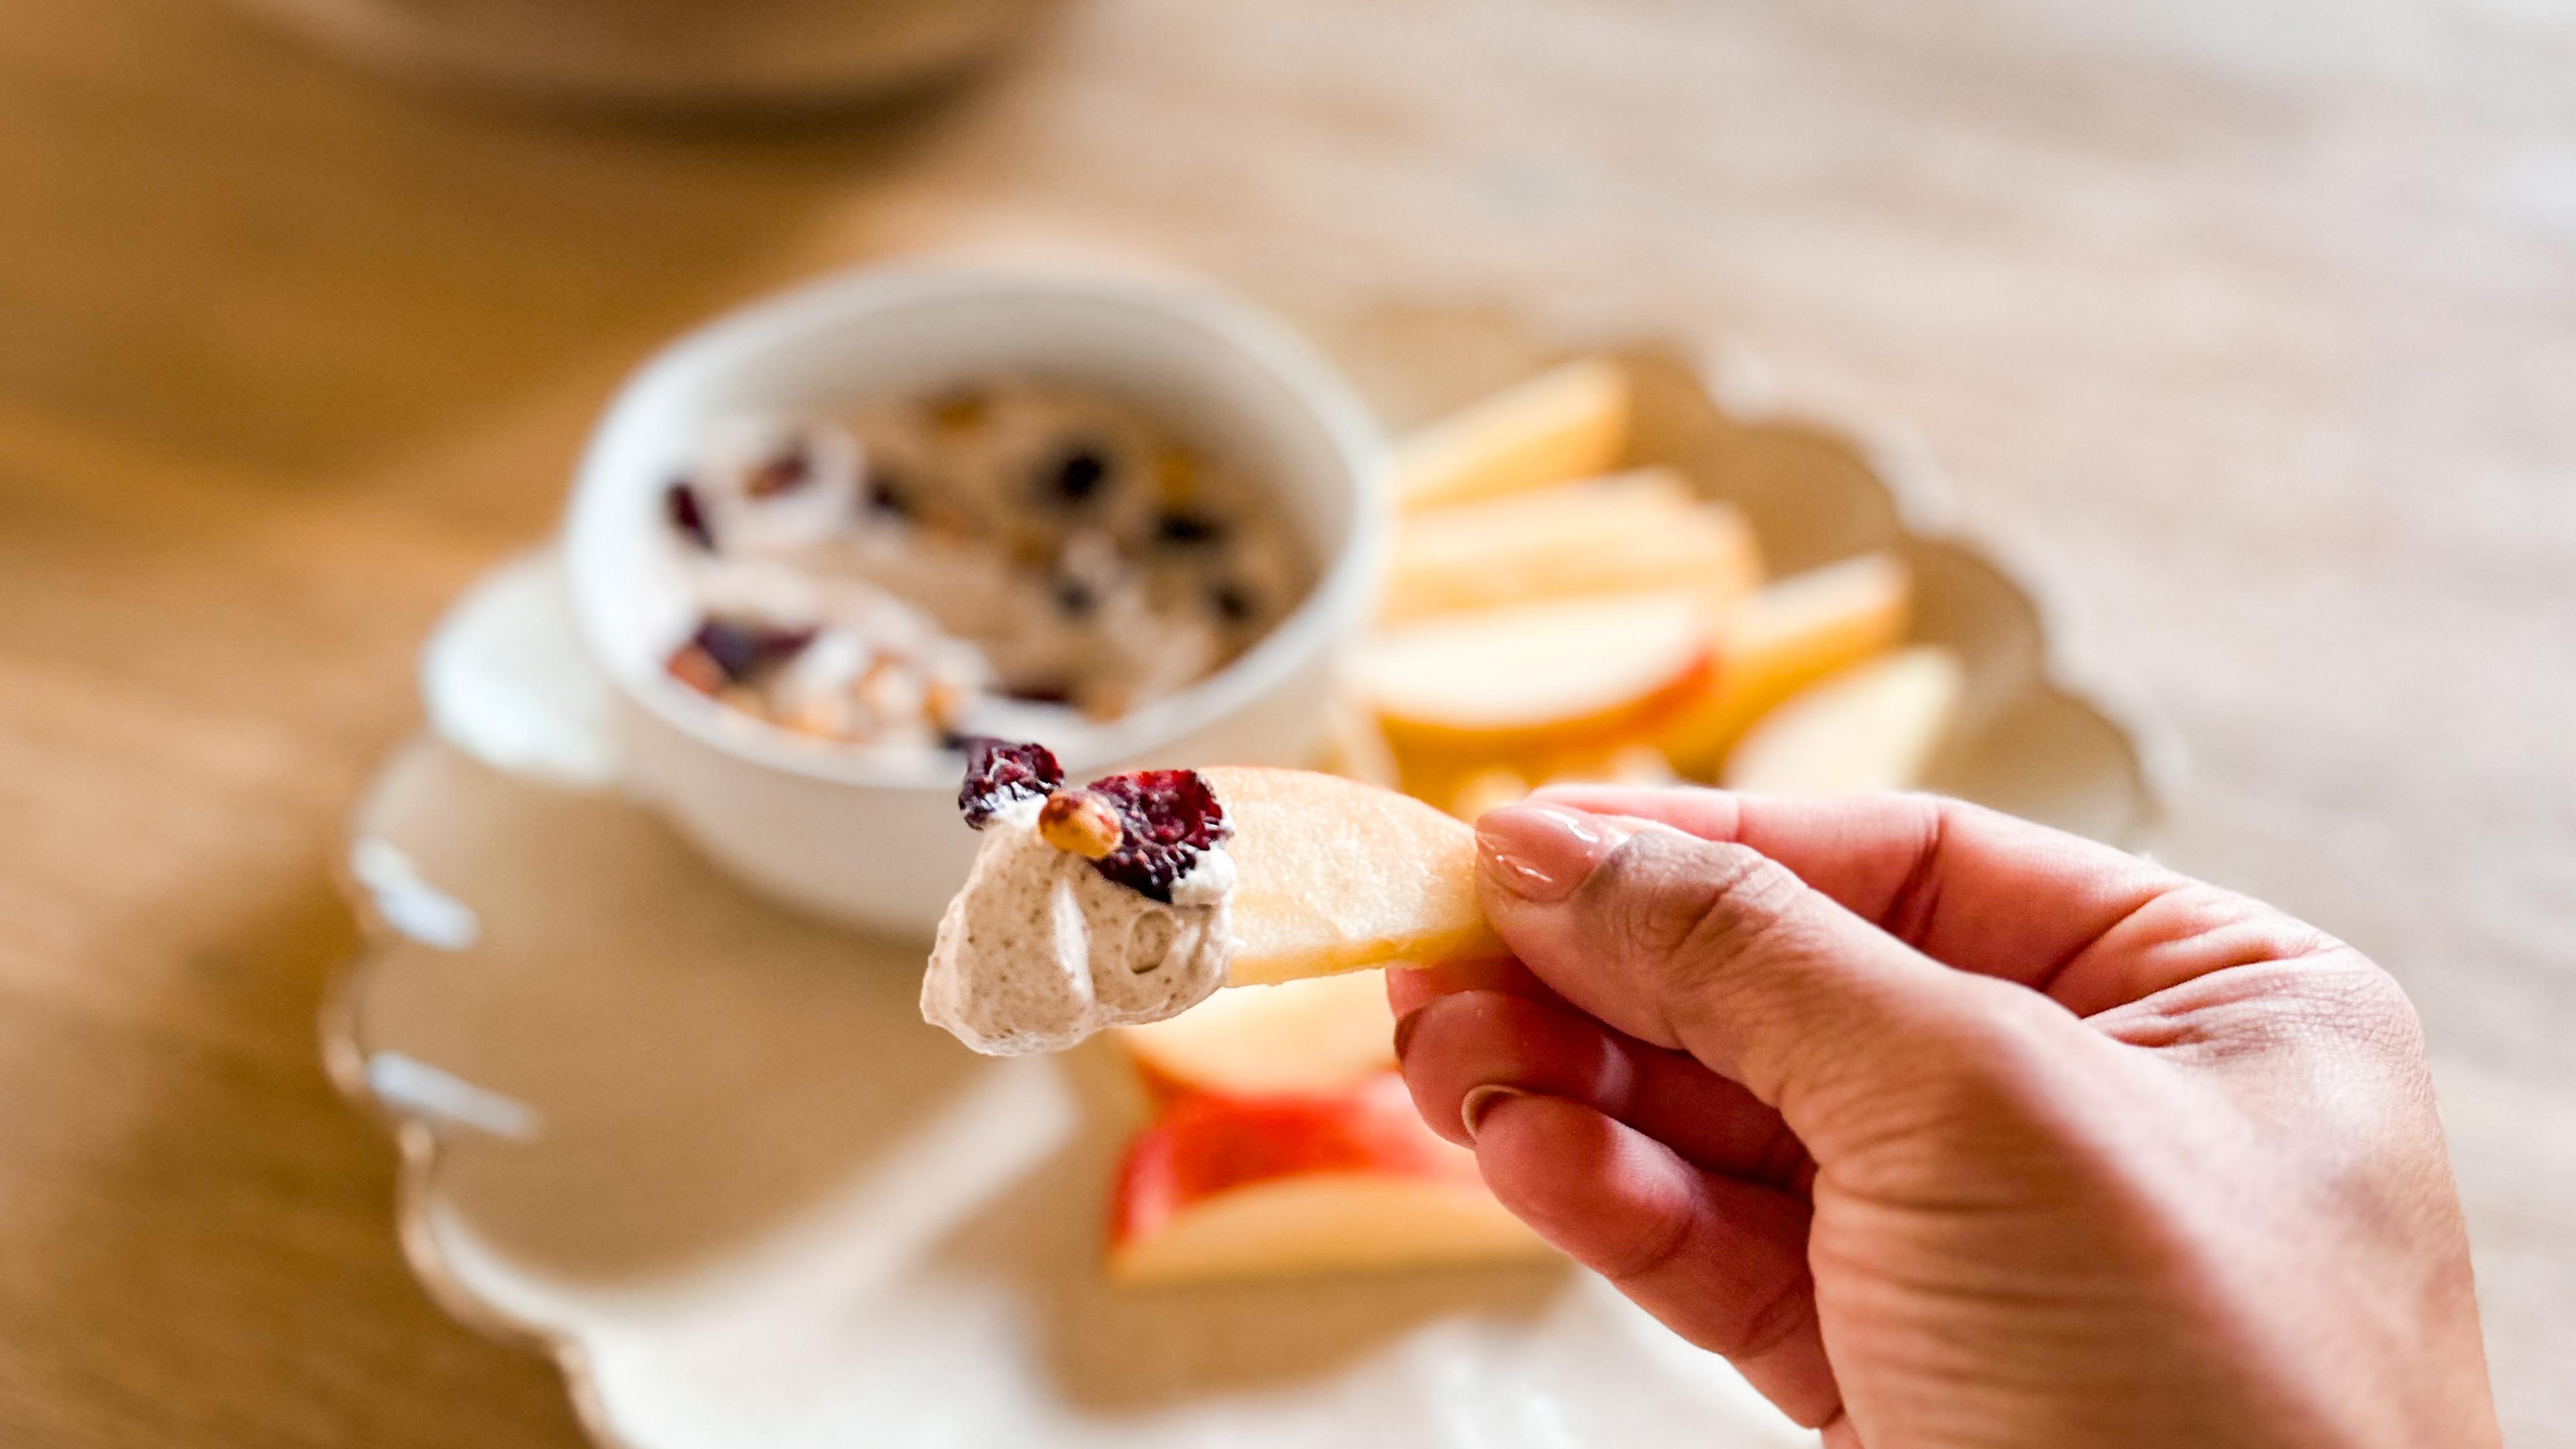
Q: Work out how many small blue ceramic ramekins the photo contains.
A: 0